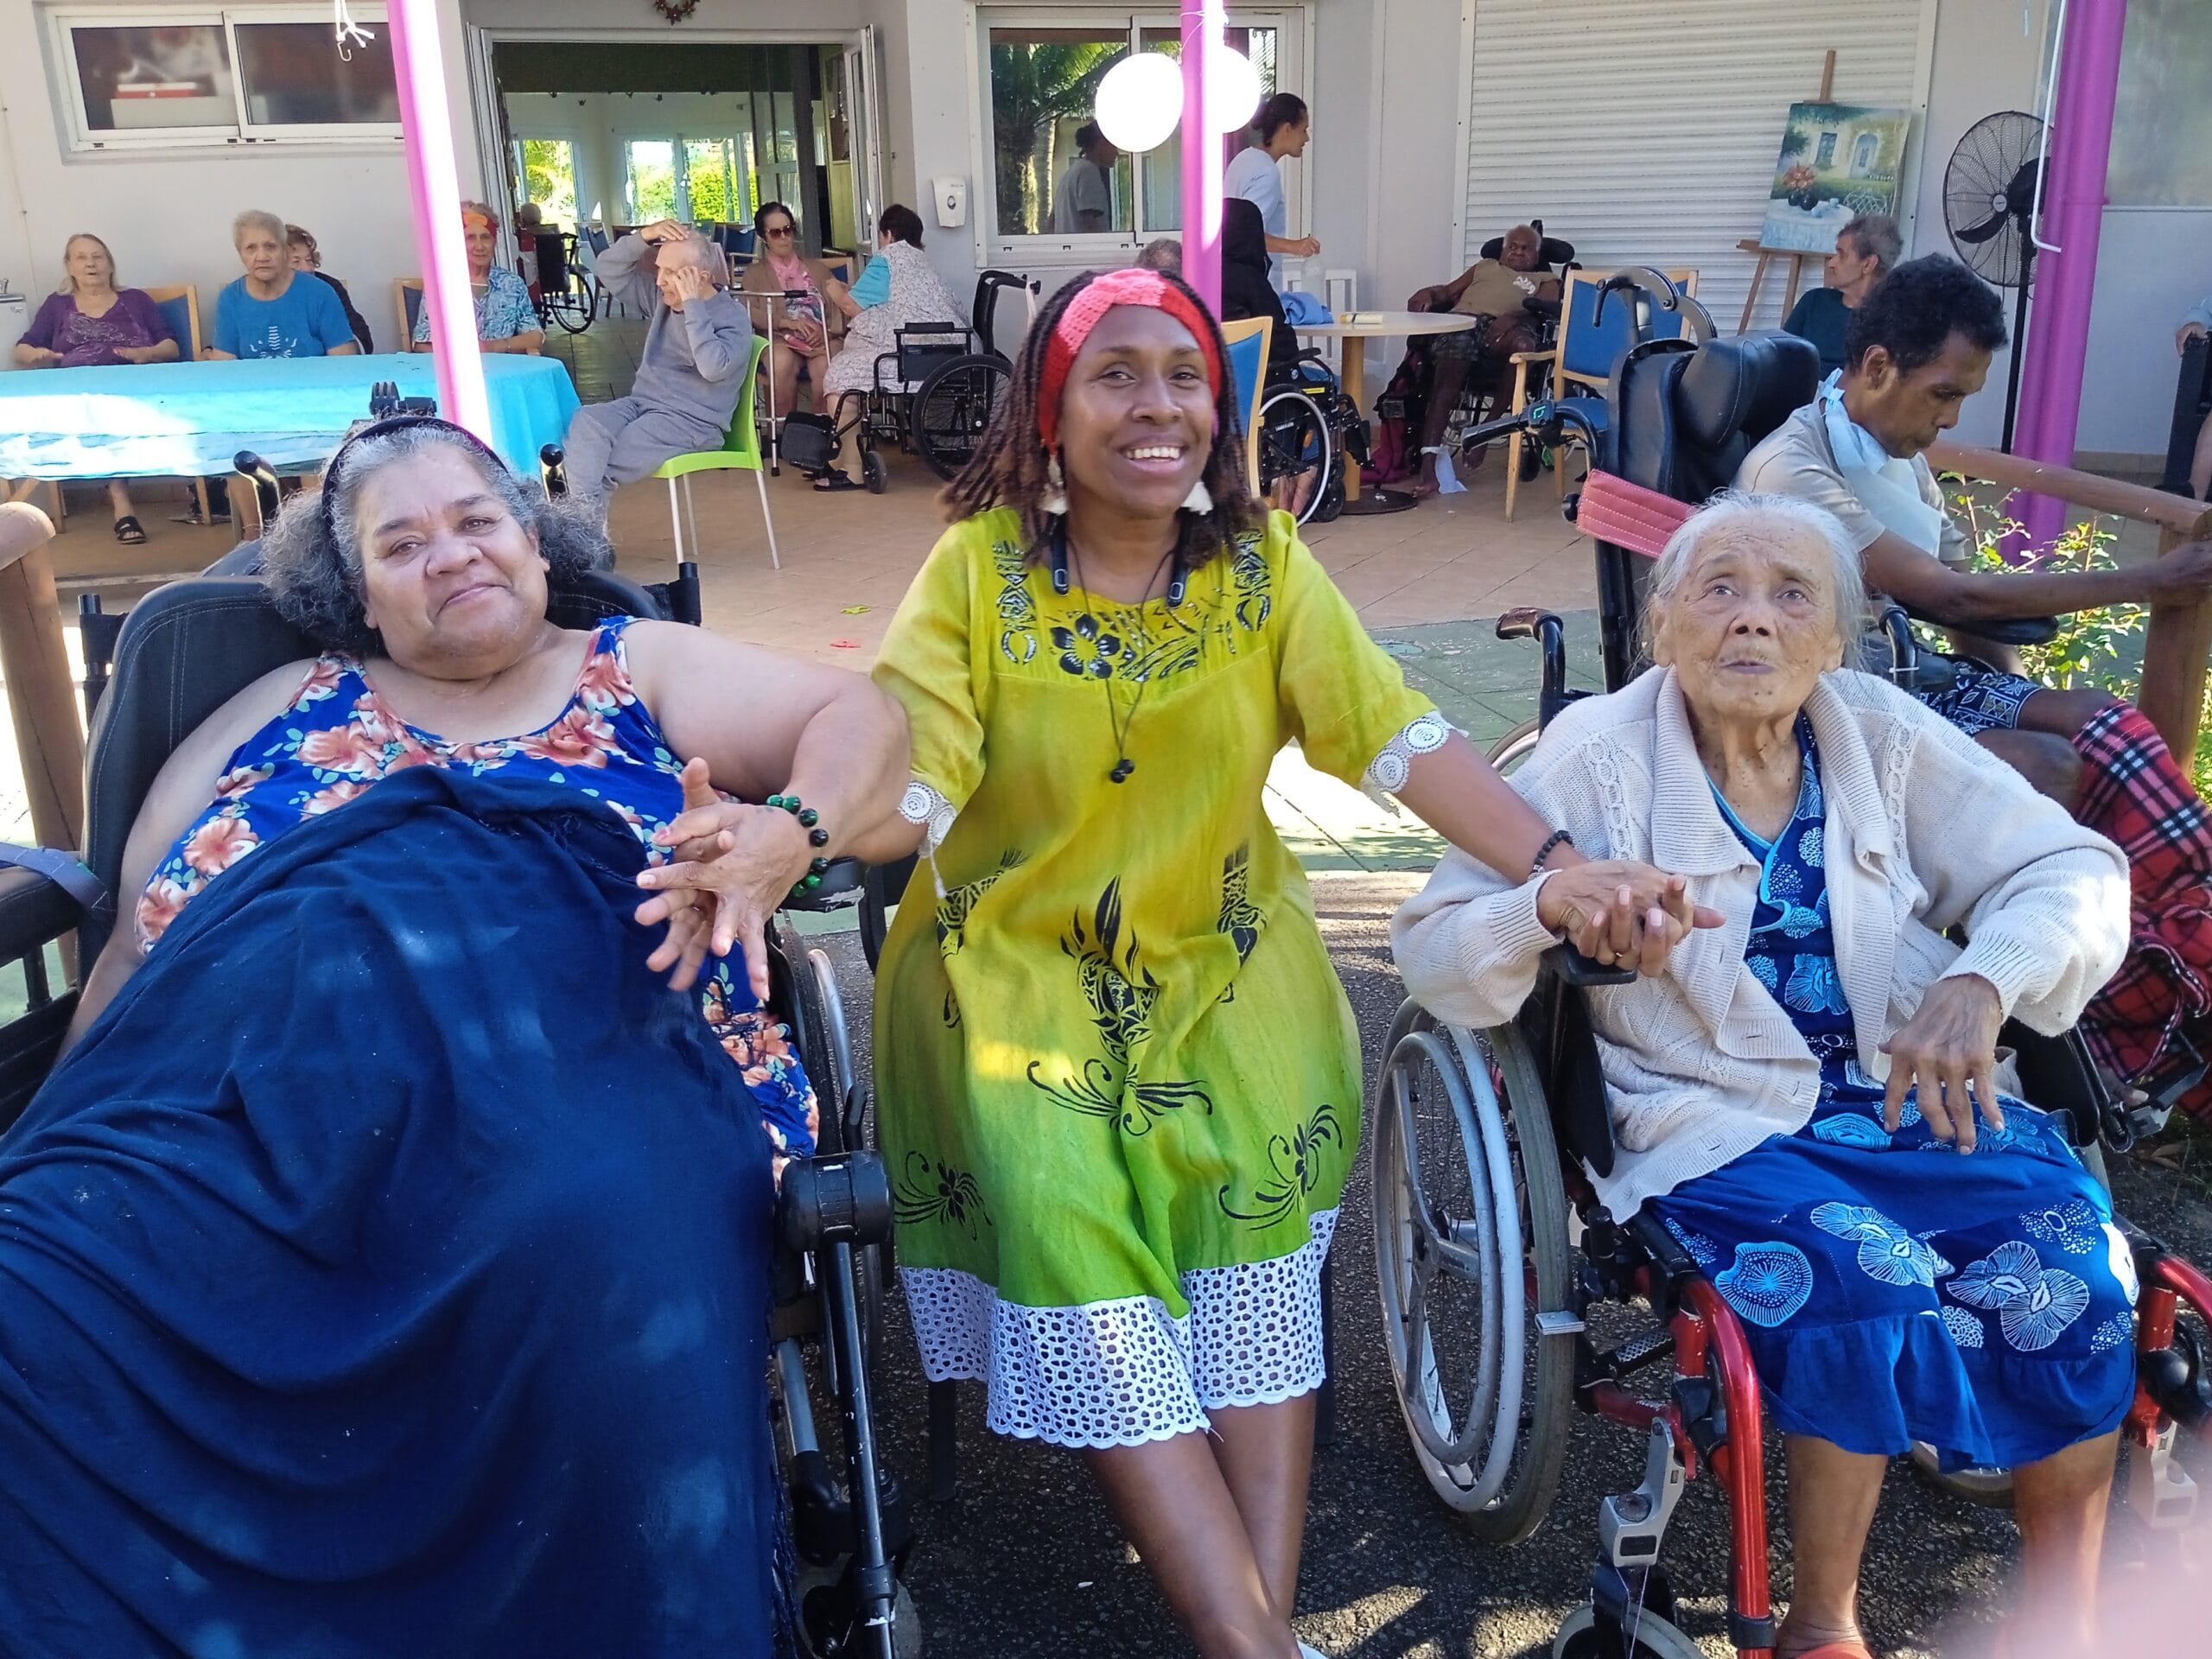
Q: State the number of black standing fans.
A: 1